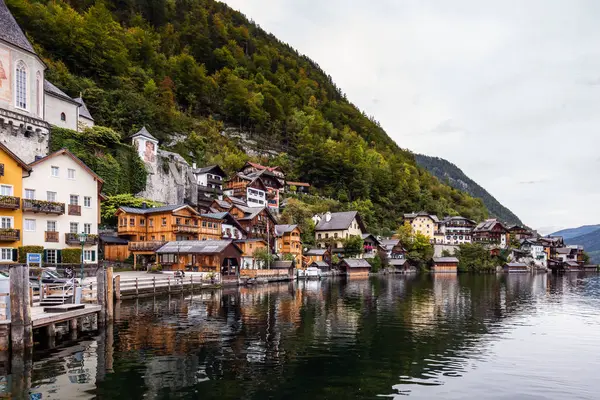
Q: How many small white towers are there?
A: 1